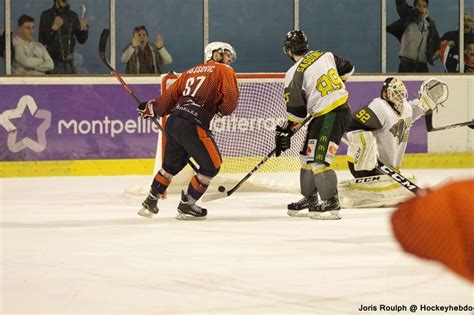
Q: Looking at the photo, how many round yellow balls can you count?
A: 0